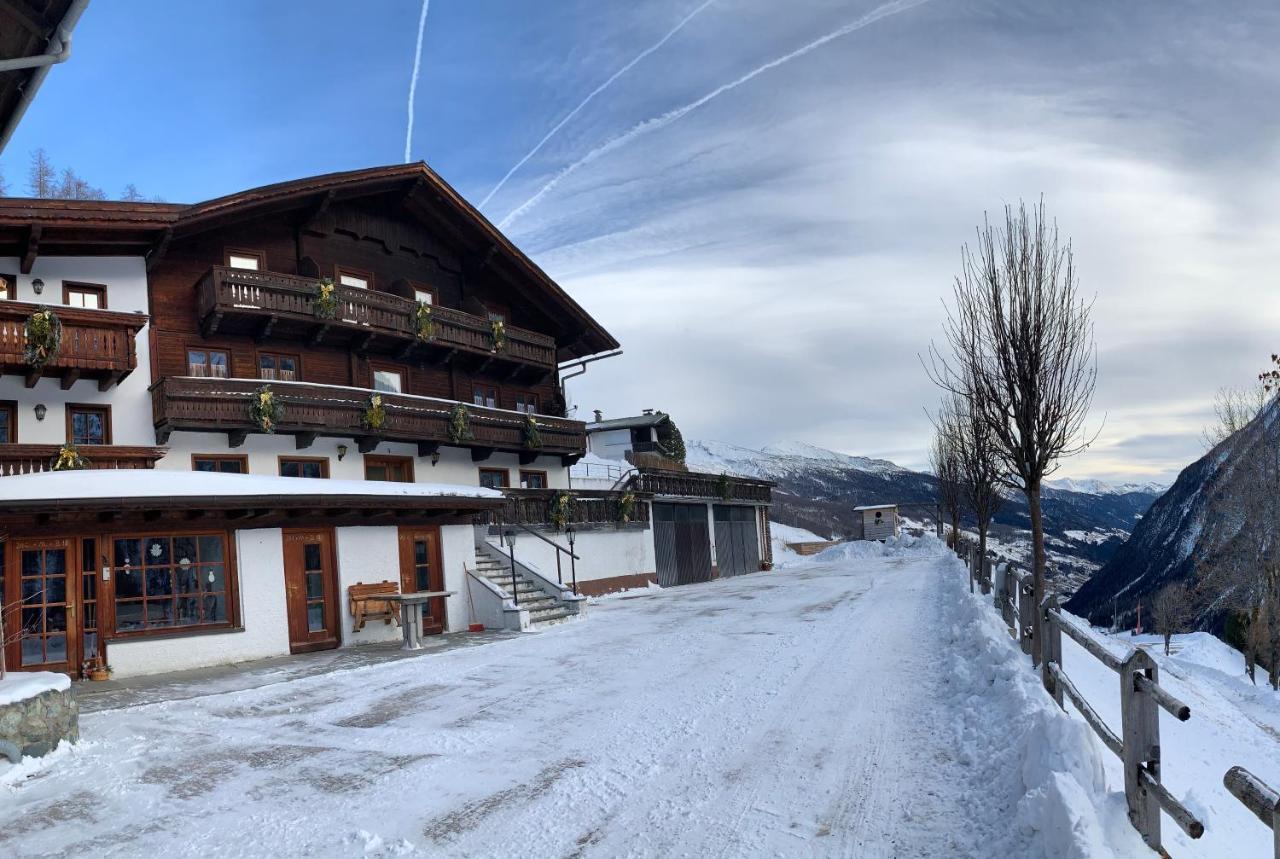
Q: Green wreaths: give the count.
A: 12